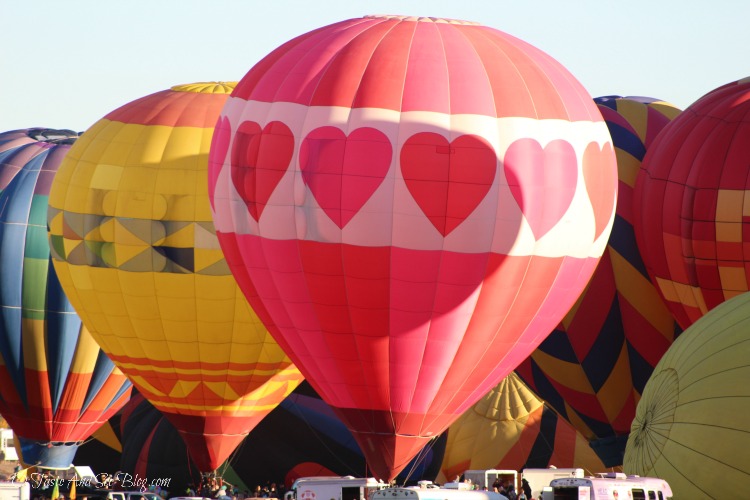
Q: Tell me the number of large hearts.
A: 6